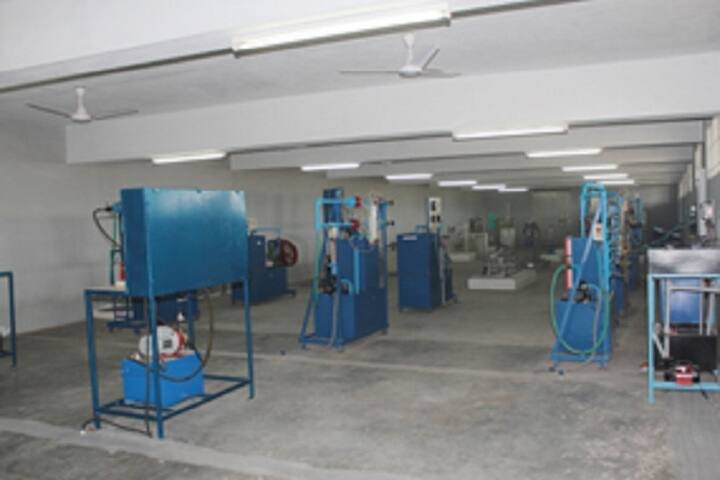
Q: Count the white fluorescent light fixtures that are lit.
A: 12